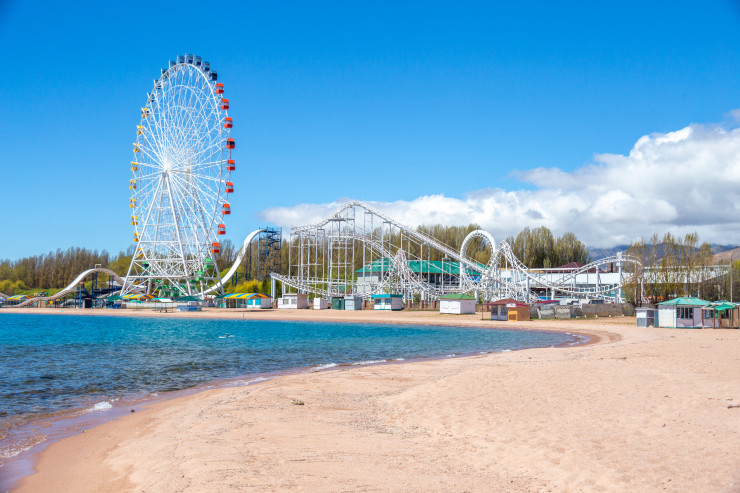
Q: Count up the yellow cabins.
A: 9